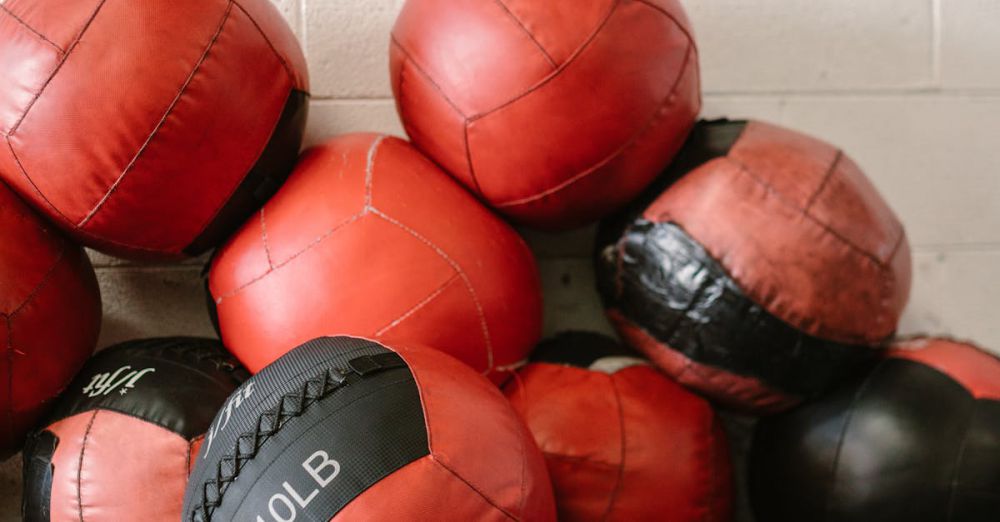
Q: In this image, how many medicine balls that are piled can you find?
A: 9